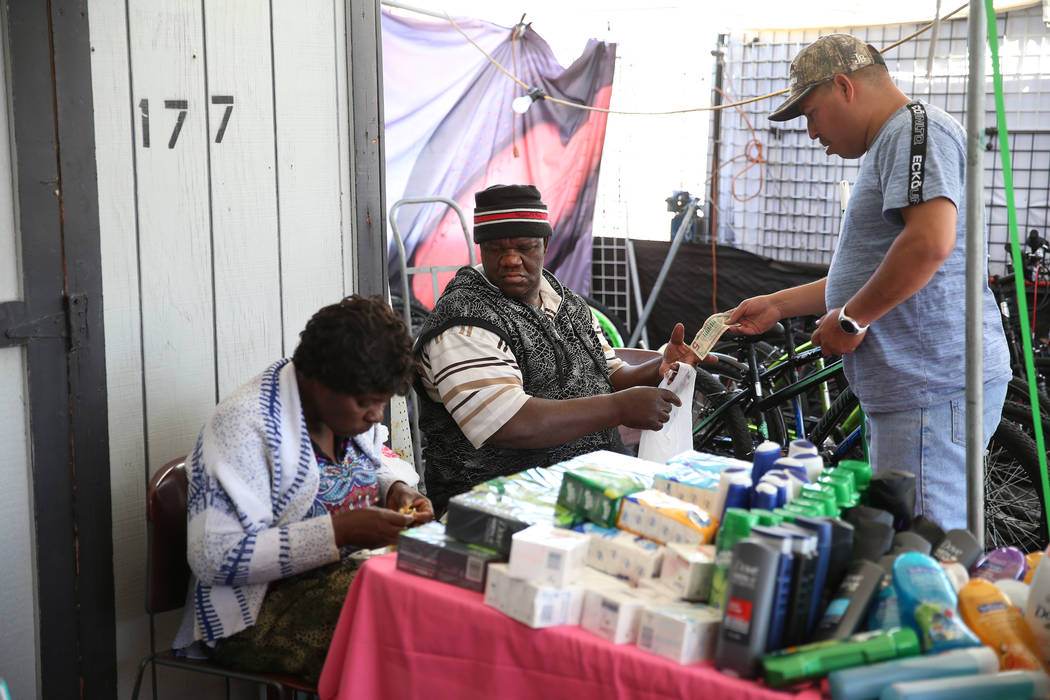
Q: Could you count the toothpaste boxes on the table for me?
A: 0